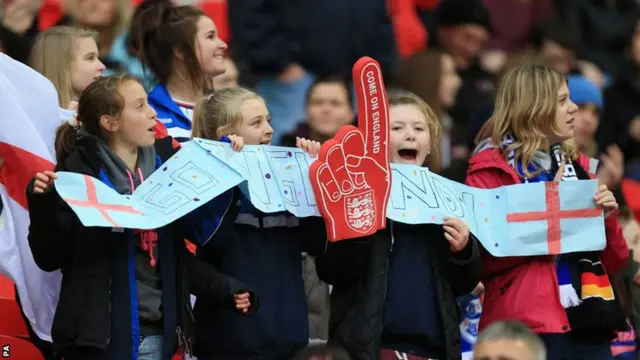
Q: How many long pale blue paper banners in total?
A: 1